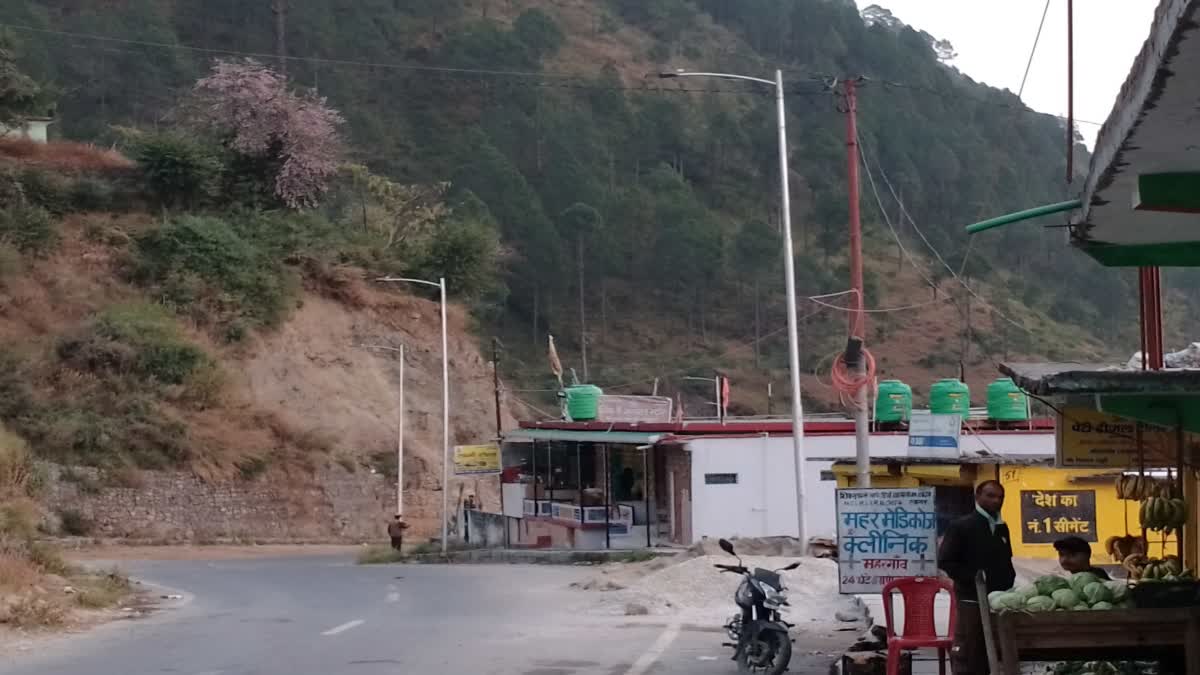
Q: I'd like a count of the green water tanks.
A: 4